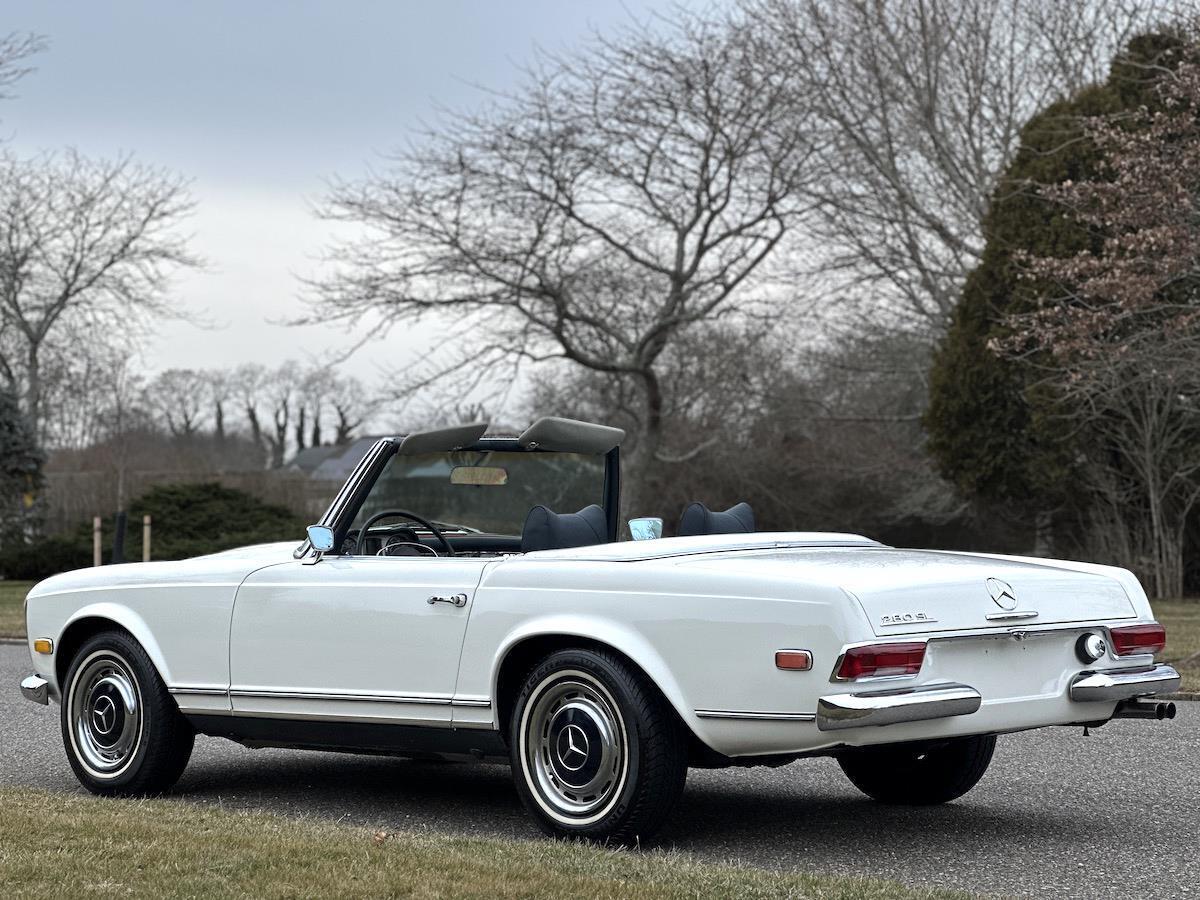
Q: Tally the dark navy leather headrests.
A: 2